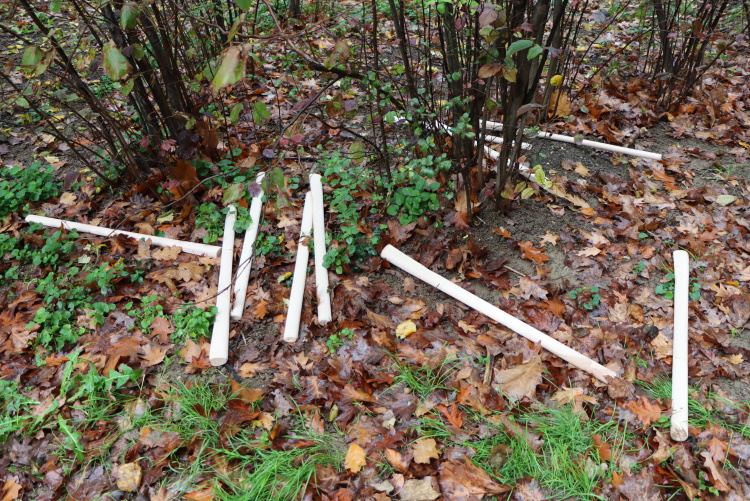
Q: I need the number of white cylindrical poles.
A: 10